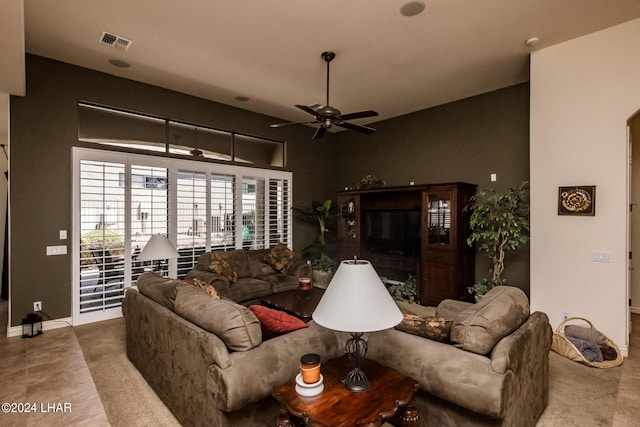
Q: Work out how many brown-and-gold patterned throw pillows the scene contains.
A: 4